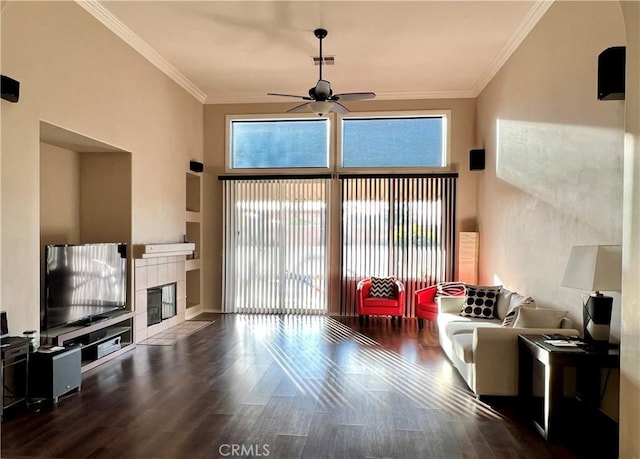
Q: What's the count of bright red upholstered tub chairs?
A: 2